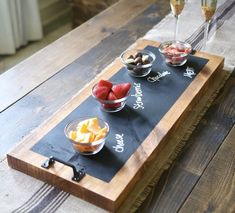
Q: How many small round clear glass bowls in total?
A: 4